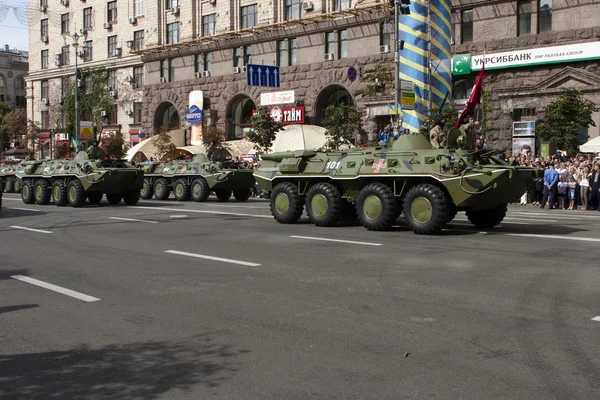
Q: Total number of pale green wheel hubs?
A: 14